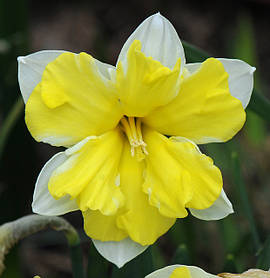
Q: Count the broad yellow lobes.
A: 6